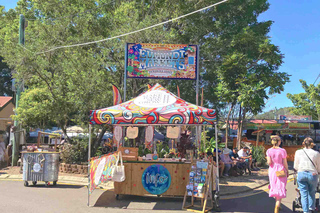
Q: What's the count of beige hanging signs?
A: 2